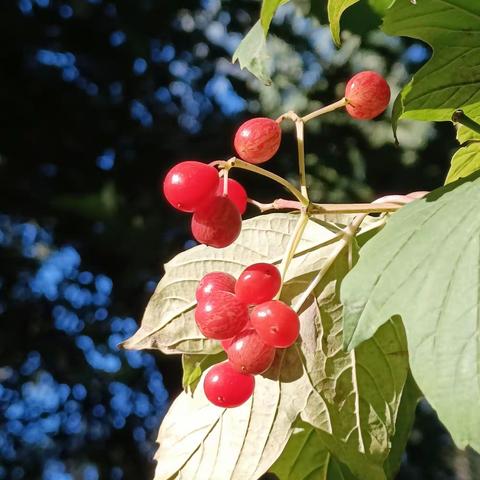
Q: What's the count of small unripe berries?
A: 0